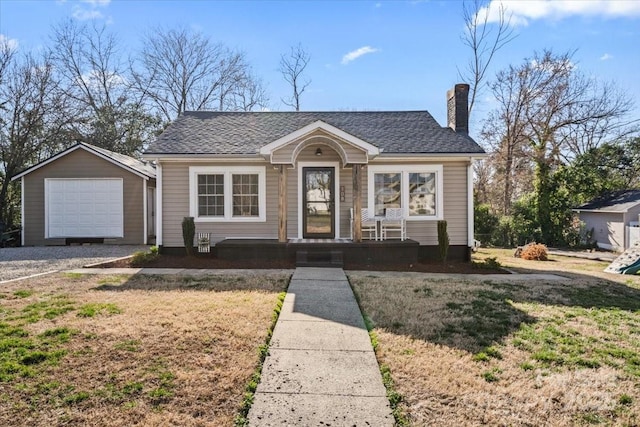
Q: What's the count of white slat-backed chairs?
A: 2